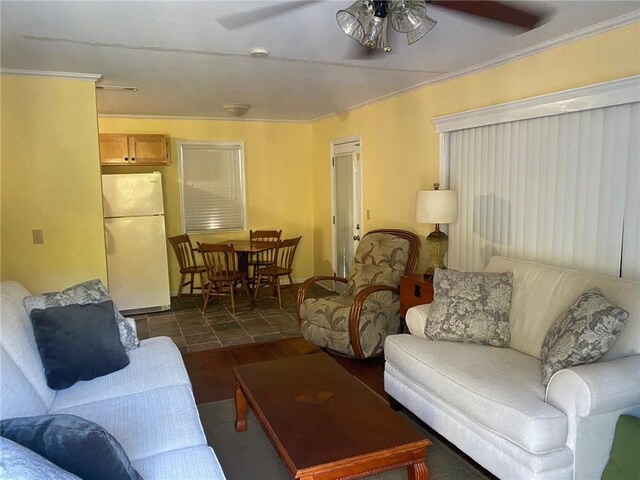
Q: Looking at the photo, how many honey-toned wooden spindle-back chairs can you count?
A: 4